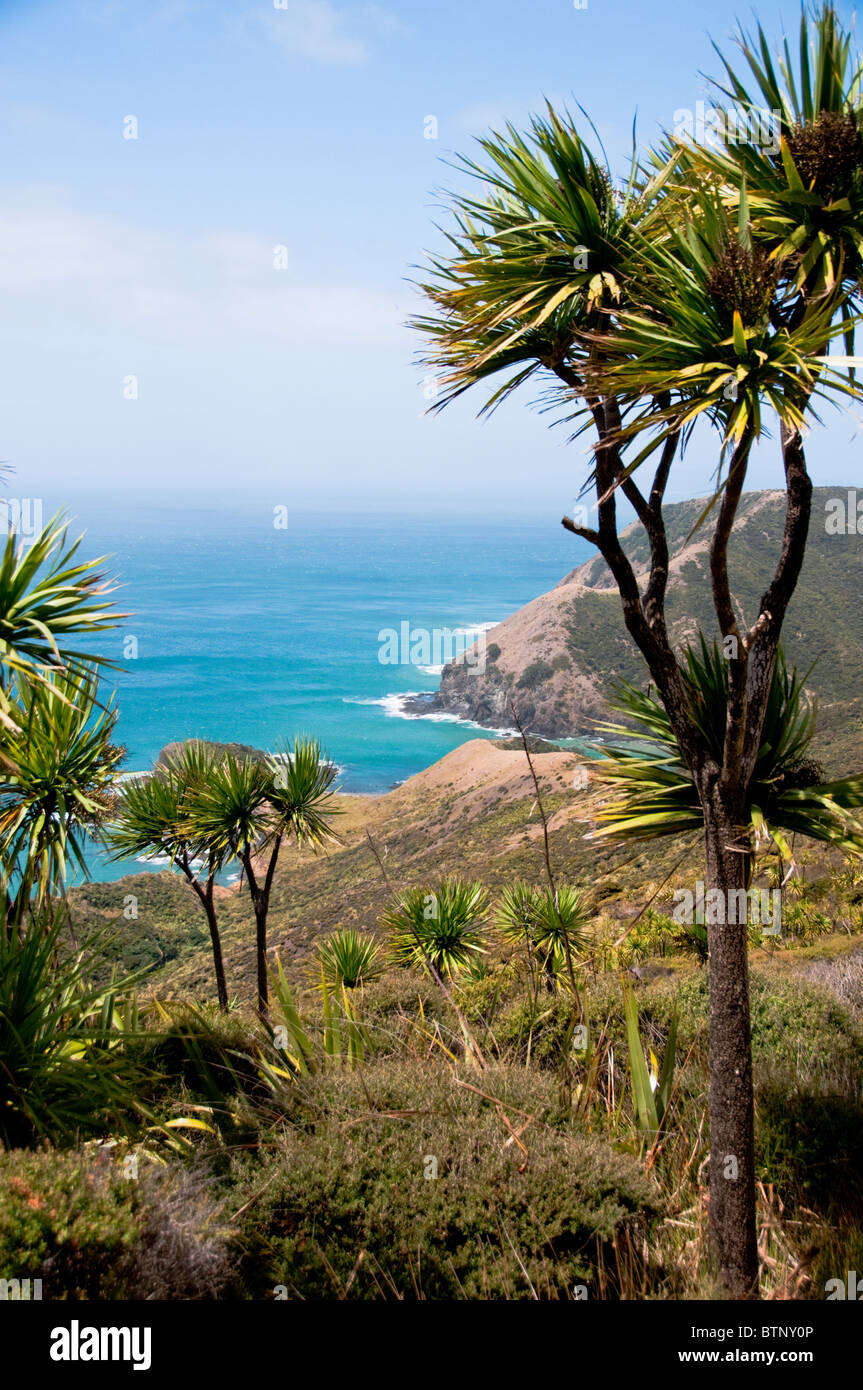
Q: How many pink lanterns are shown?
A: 0